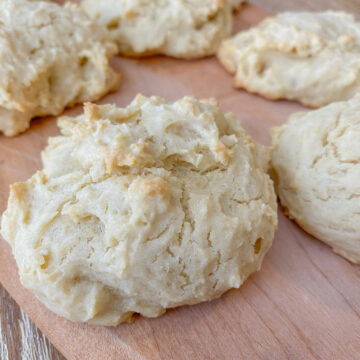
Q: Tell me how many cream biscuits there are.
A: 5